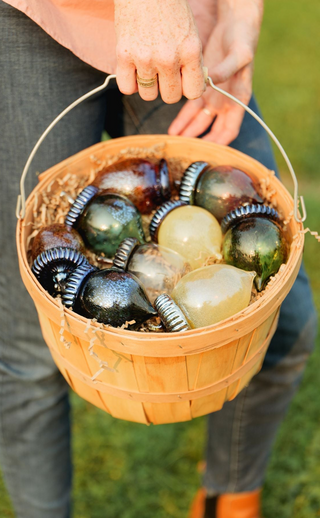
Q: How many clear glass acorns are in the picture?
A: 1